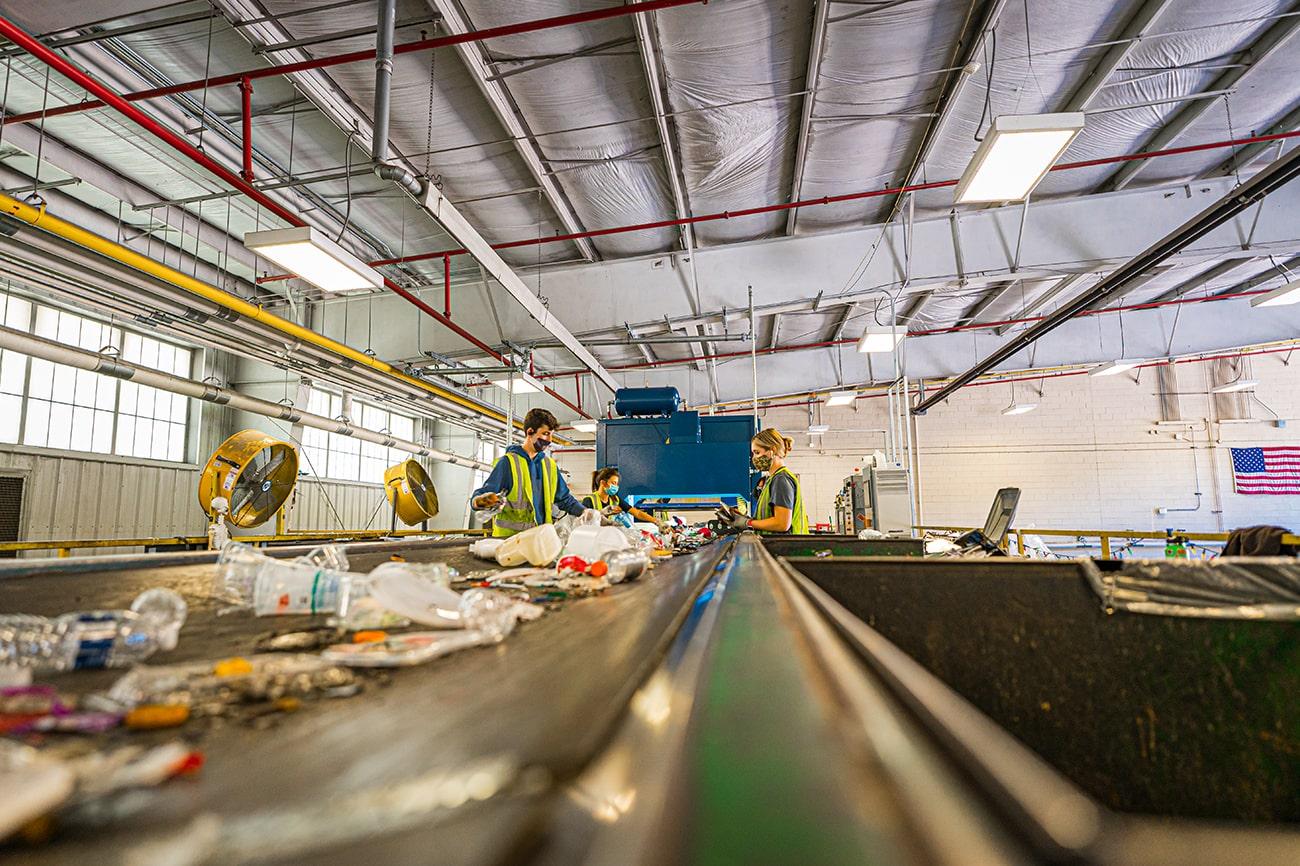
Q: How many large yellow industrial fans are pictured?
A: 2